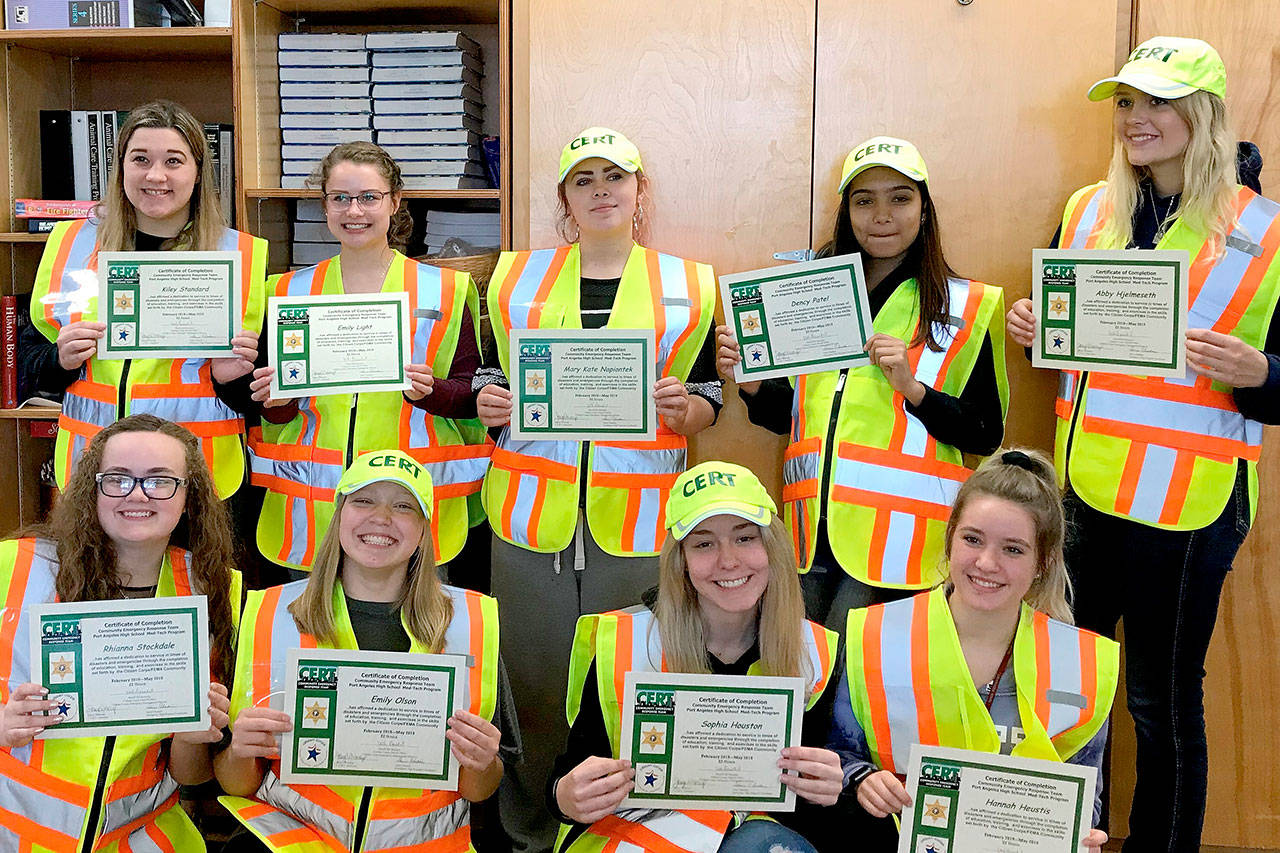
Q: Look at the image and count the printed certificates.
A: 9